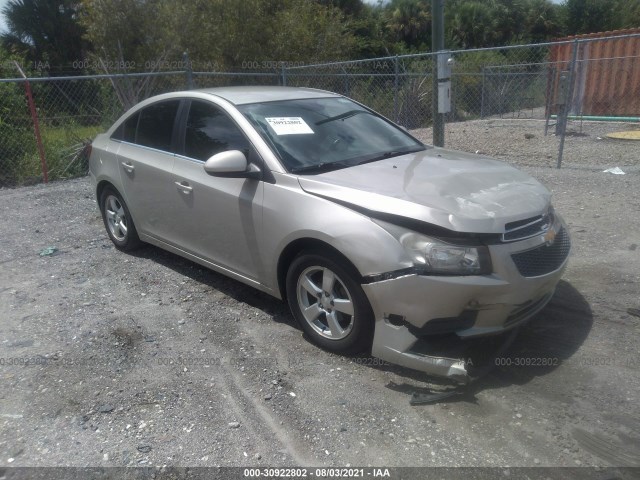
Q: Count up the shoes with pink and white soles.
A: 0